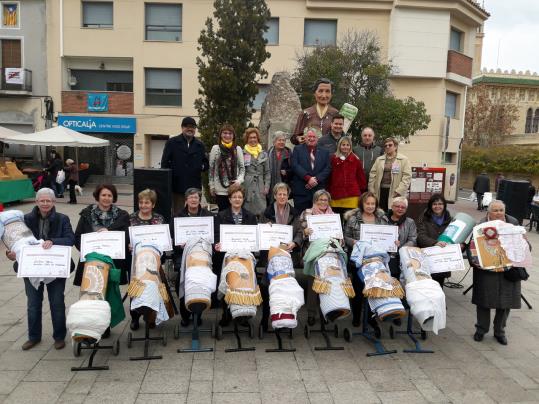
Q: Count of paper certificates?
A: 9